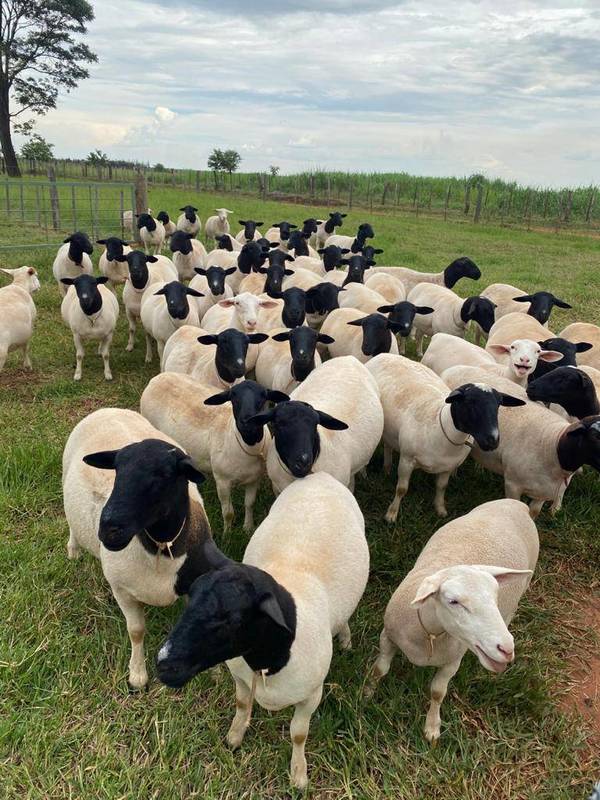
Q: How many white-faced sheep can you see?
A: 5